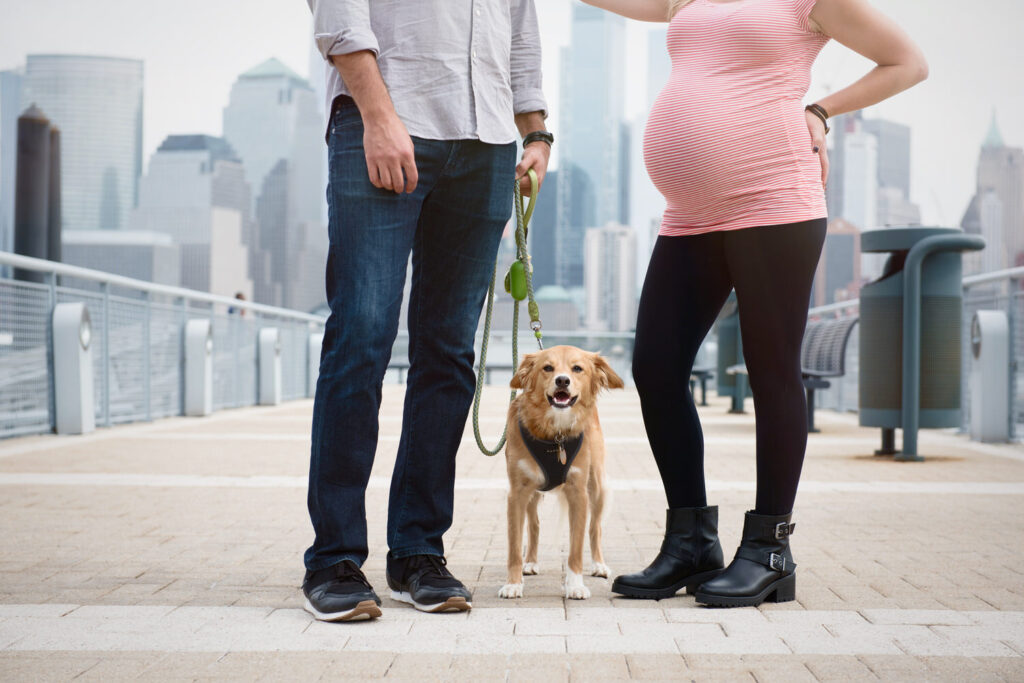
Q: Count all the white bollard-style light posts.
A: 5